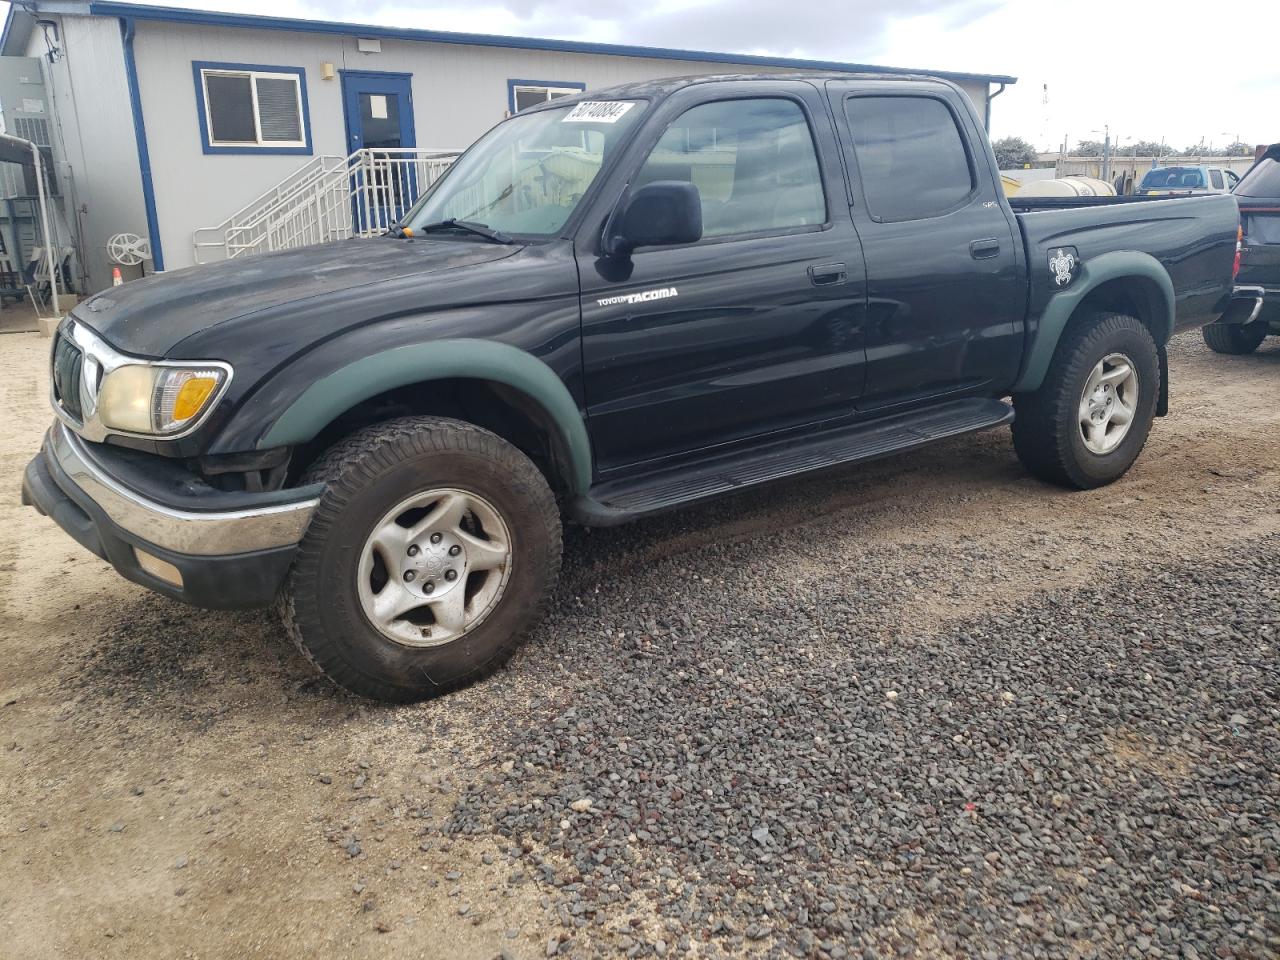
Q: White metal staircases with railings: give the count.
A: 1